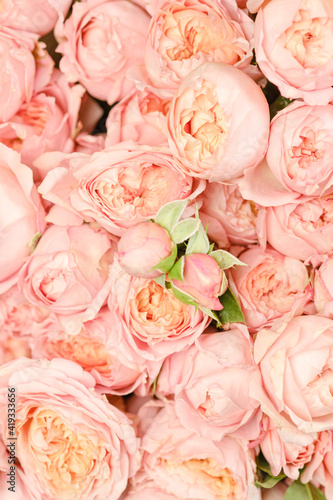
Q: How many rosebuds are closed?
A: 2